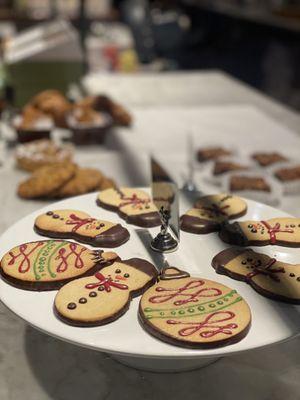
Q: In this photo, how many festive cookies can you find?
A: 8